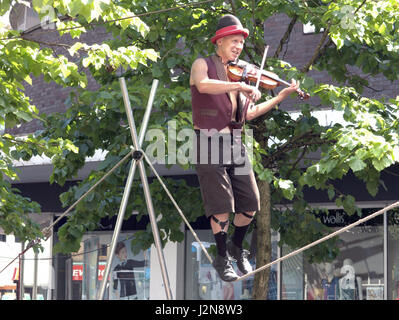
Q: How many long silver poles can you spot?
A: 2